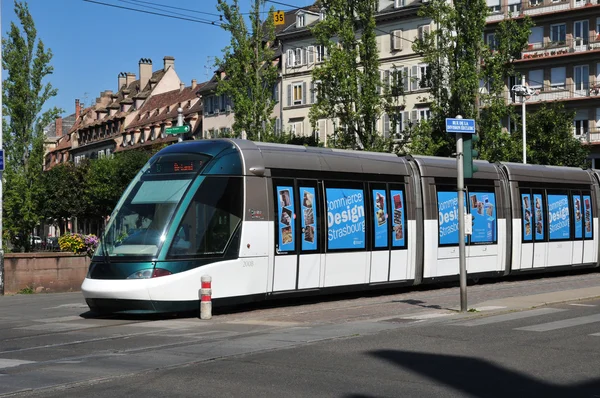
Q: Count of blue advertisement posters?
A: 12